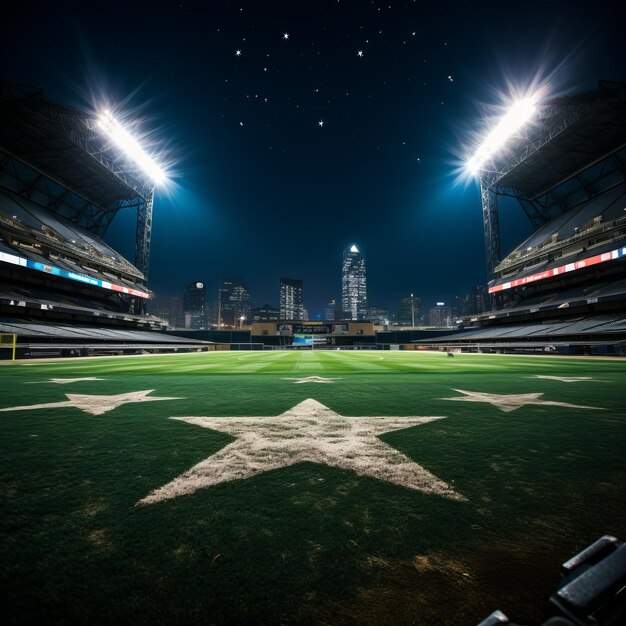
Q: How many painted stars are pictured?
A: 6